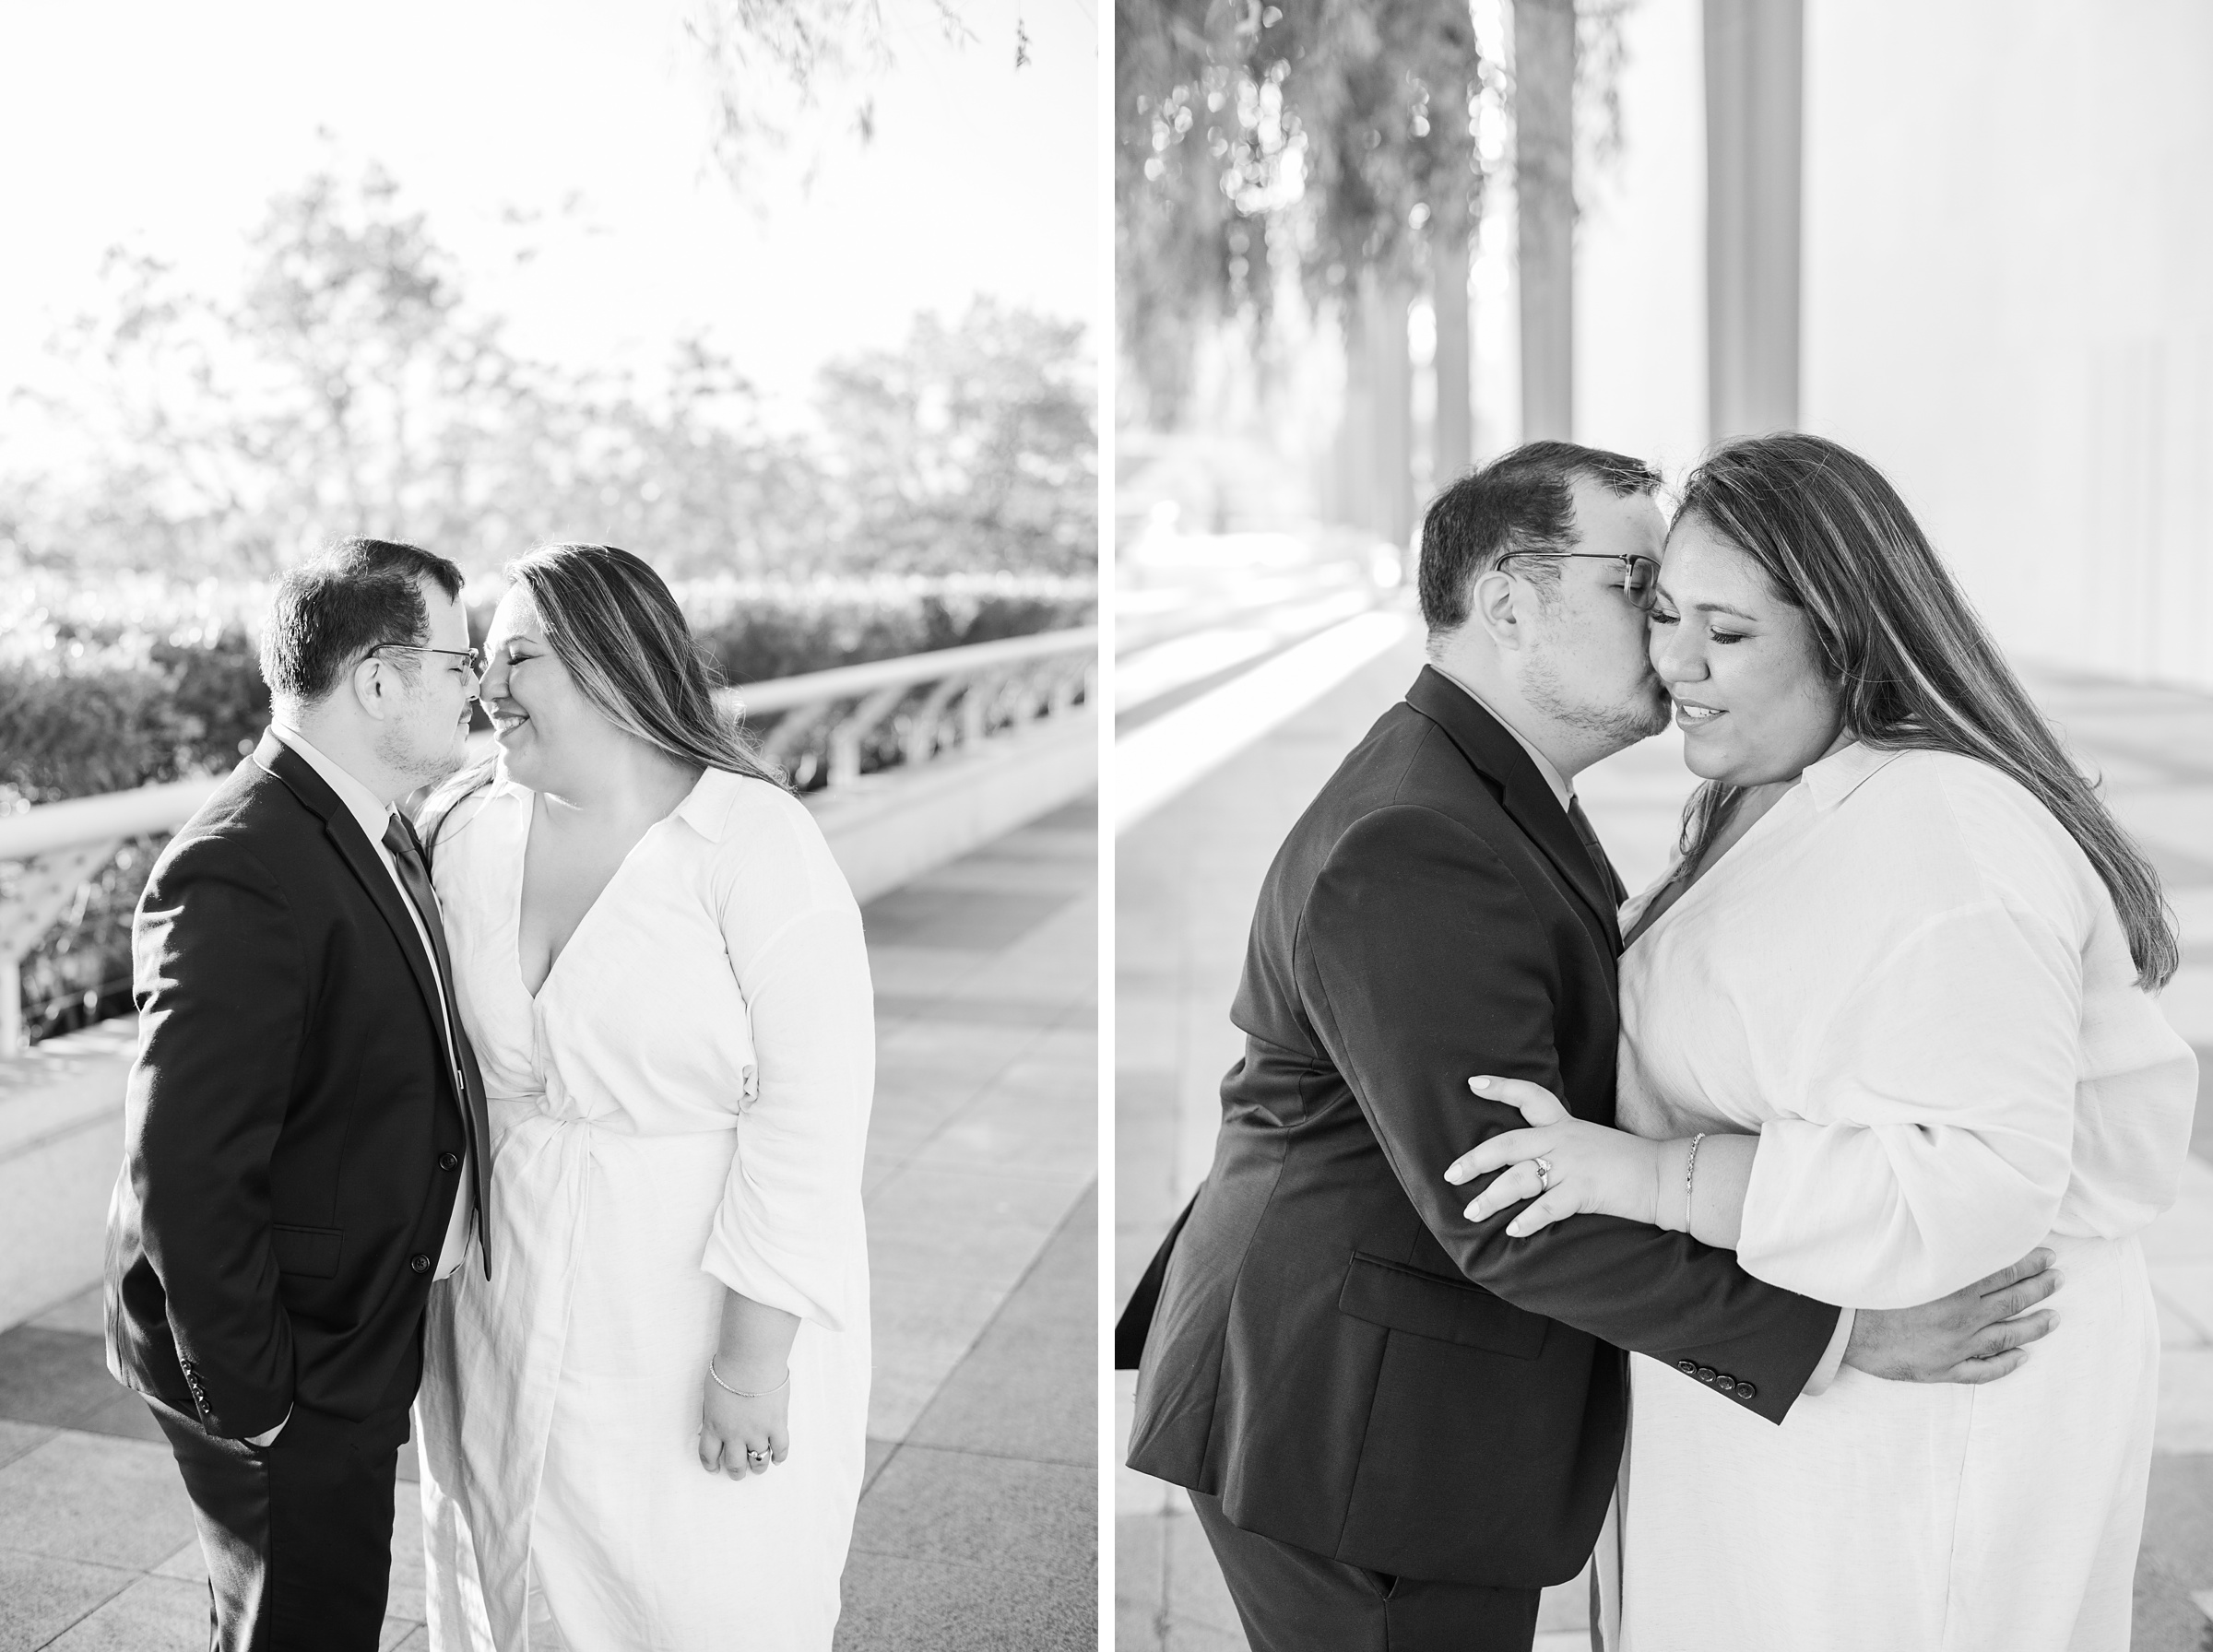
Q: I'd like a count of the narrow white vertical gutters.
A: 1